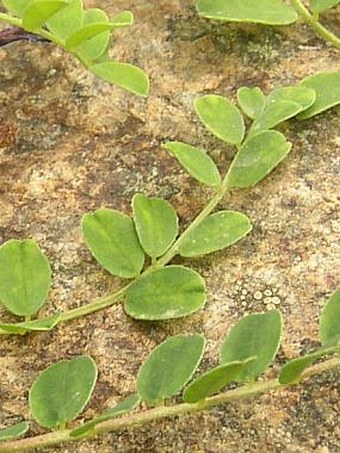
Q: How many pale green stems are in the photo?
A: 4